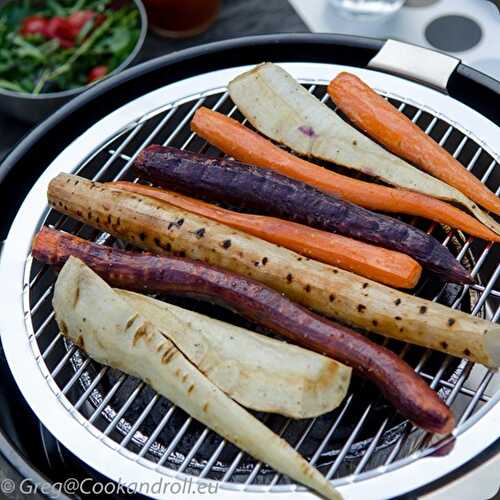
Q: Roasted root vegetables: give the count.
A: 9